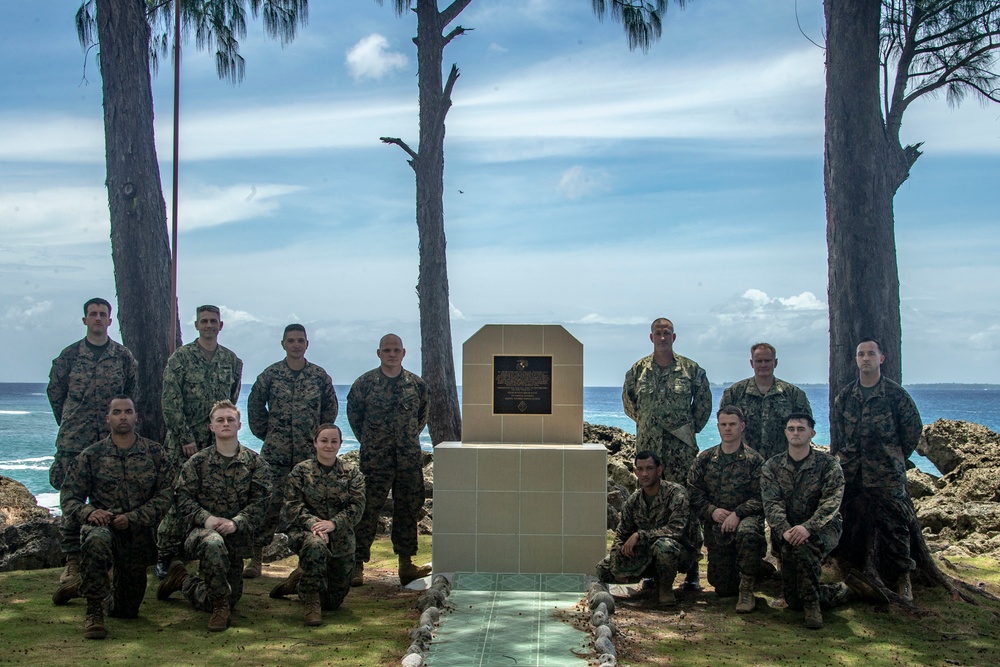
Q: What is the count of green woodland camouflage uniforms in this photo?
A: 13